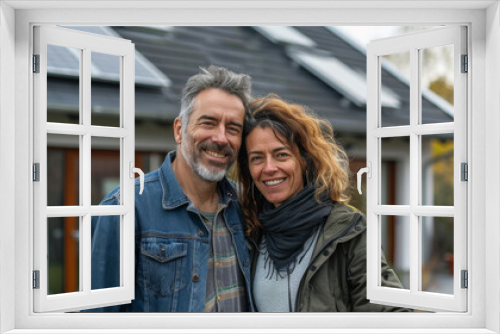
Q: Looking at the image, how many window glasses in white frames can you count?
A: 12